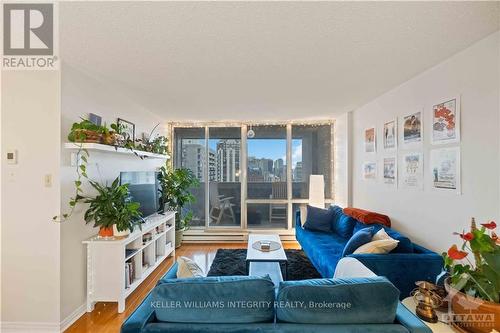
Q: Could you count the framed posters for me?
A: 8